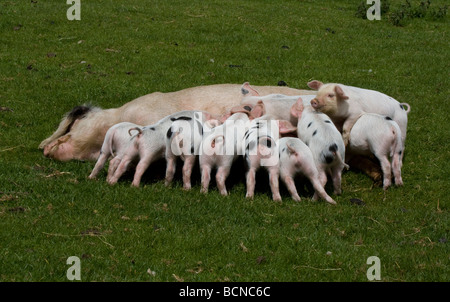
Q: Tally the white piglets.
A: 10